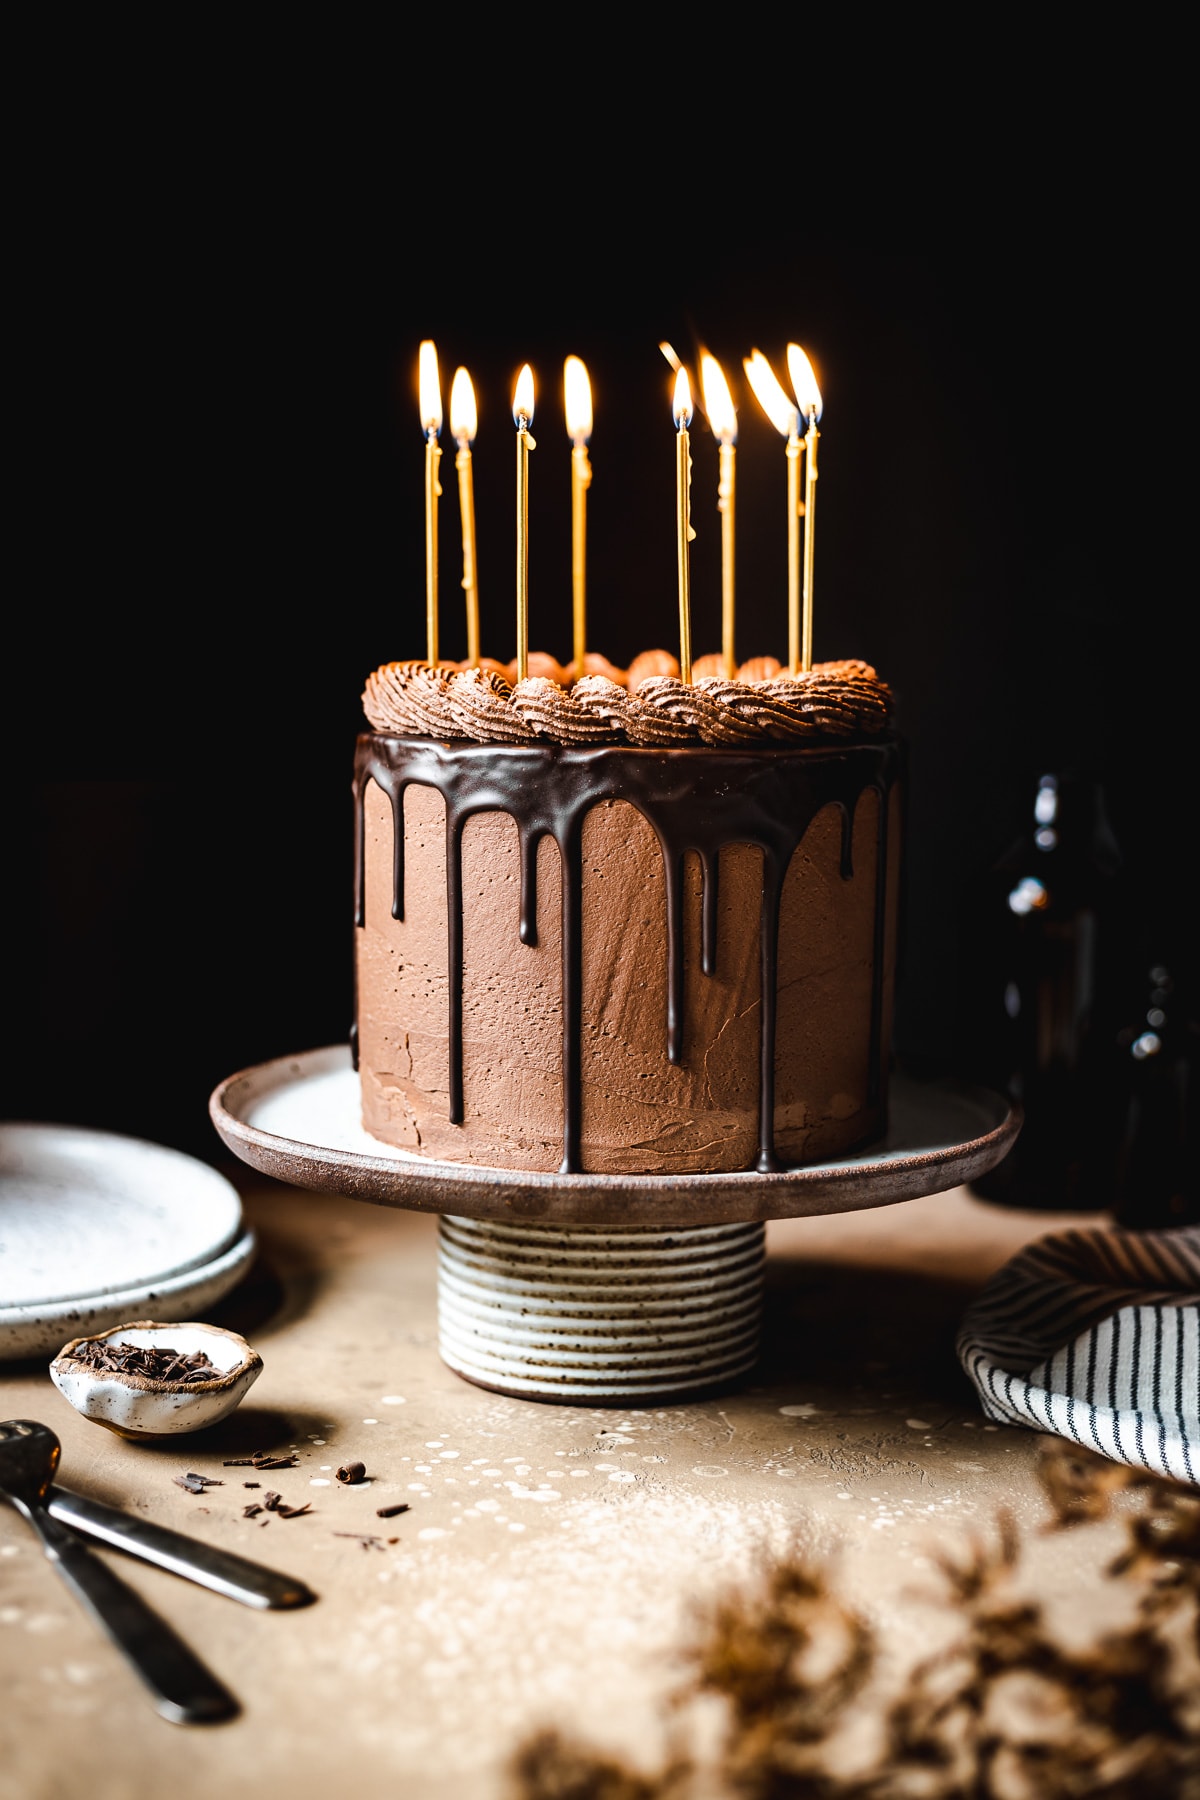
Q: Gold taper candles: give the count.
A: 8